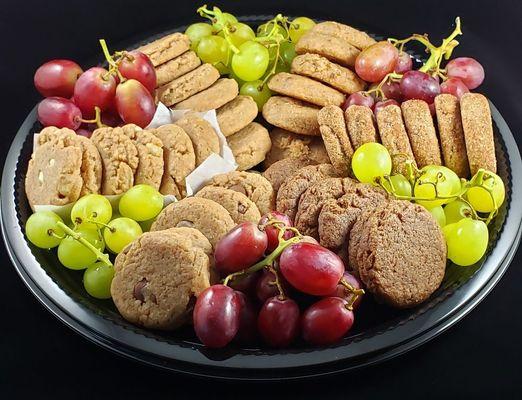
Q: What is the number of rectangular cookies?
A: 6